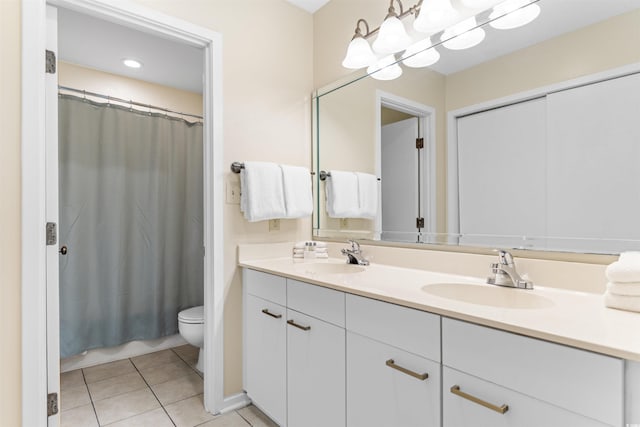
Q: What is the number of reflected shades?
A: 4